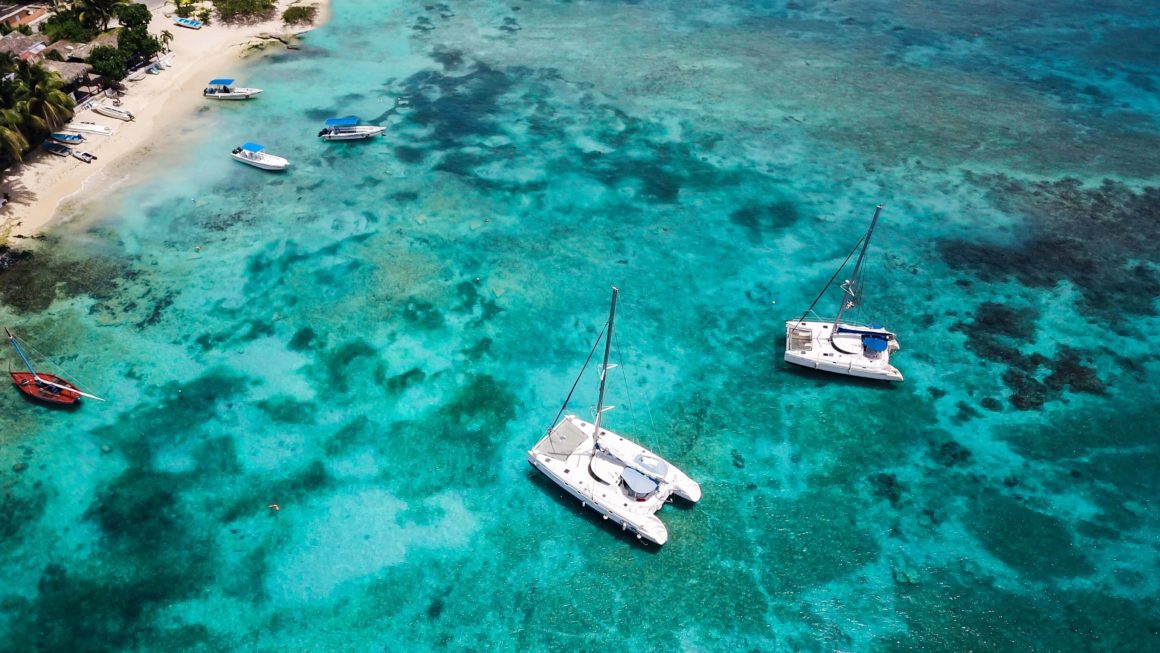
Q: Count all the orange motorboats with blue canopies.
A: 0